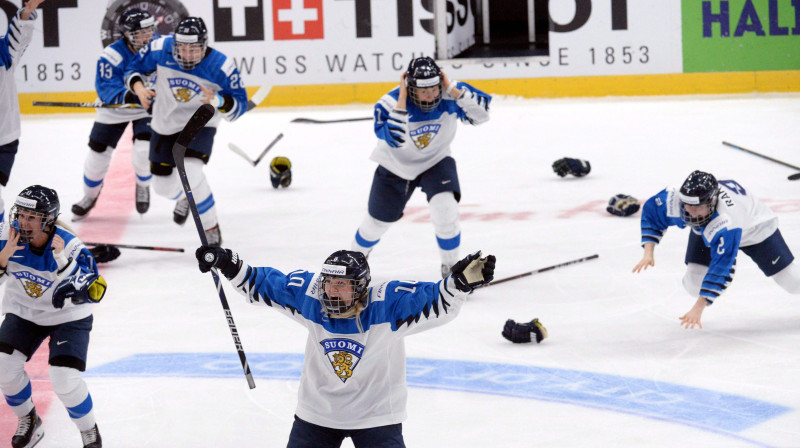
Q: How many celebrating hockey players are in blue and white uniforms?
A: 7